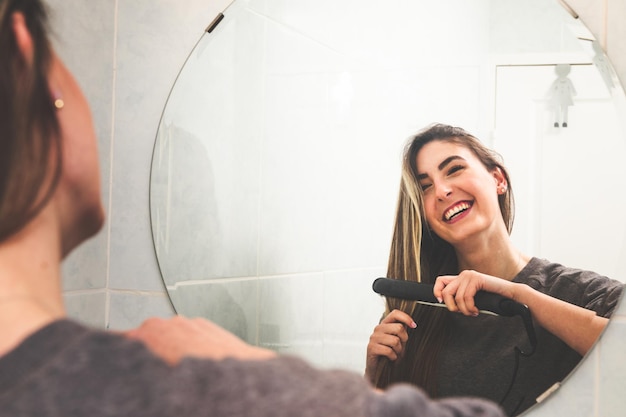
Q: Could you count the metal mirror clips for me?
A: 3